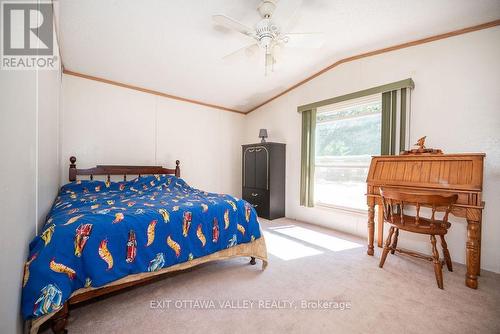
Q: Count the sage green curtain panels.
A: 2